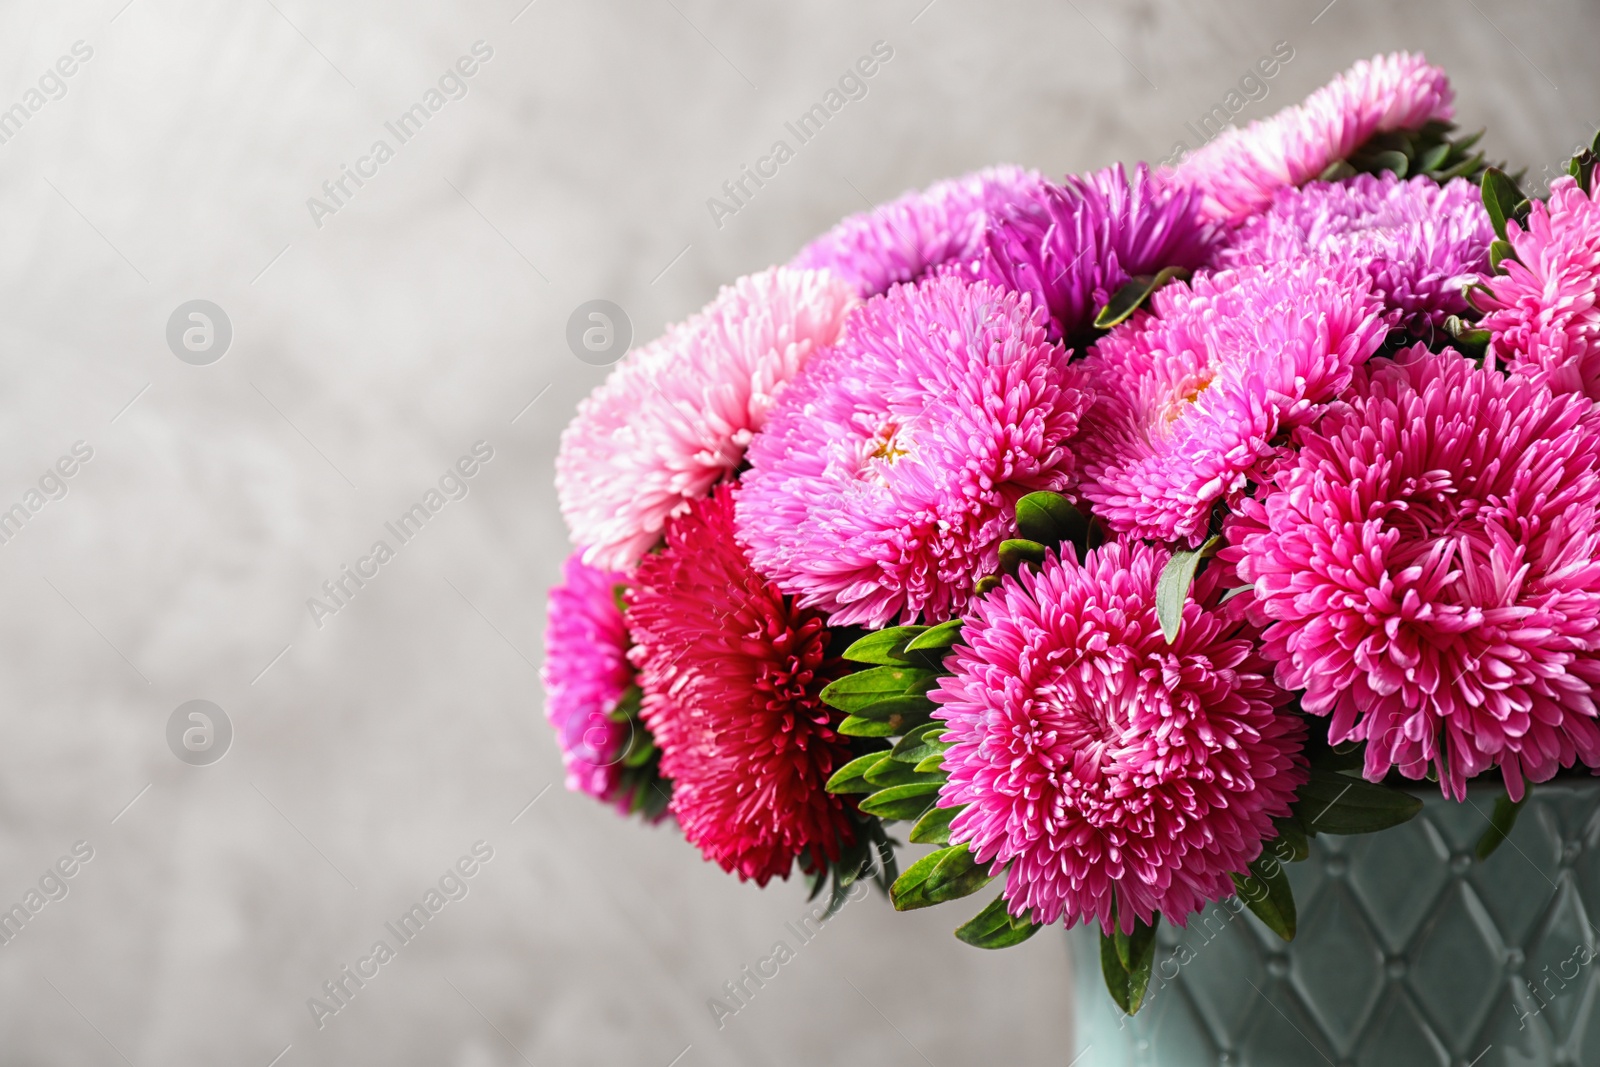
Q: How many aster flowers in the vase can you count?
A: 12